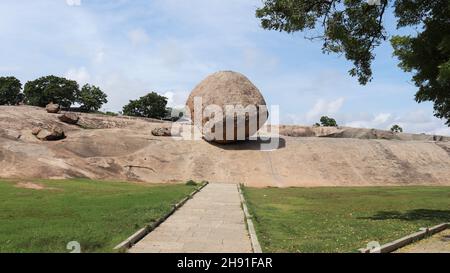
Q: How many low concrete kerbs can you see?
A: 3